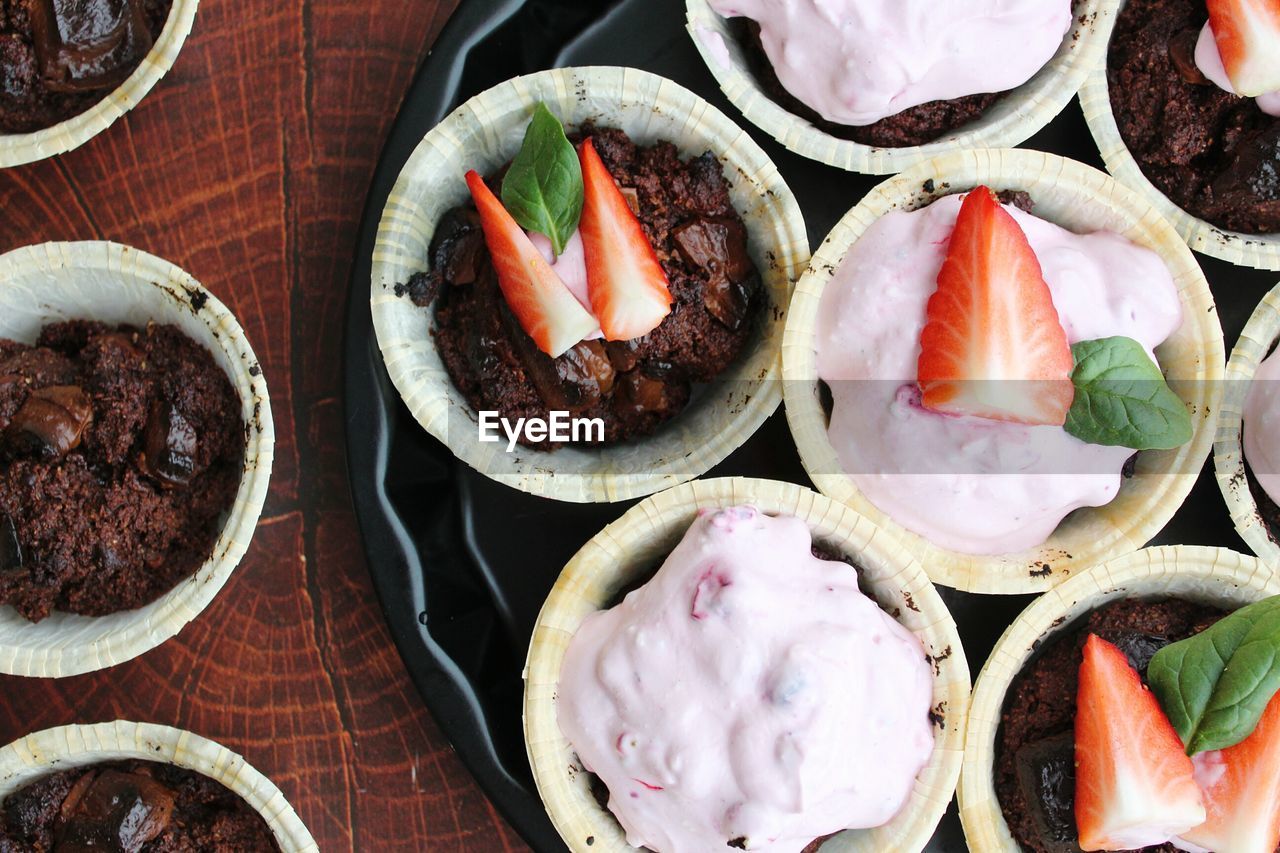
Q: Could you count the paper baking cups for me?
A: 10